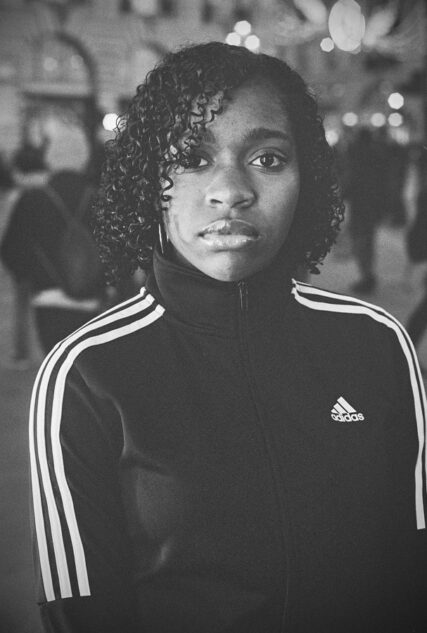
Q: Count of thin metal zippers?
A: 1